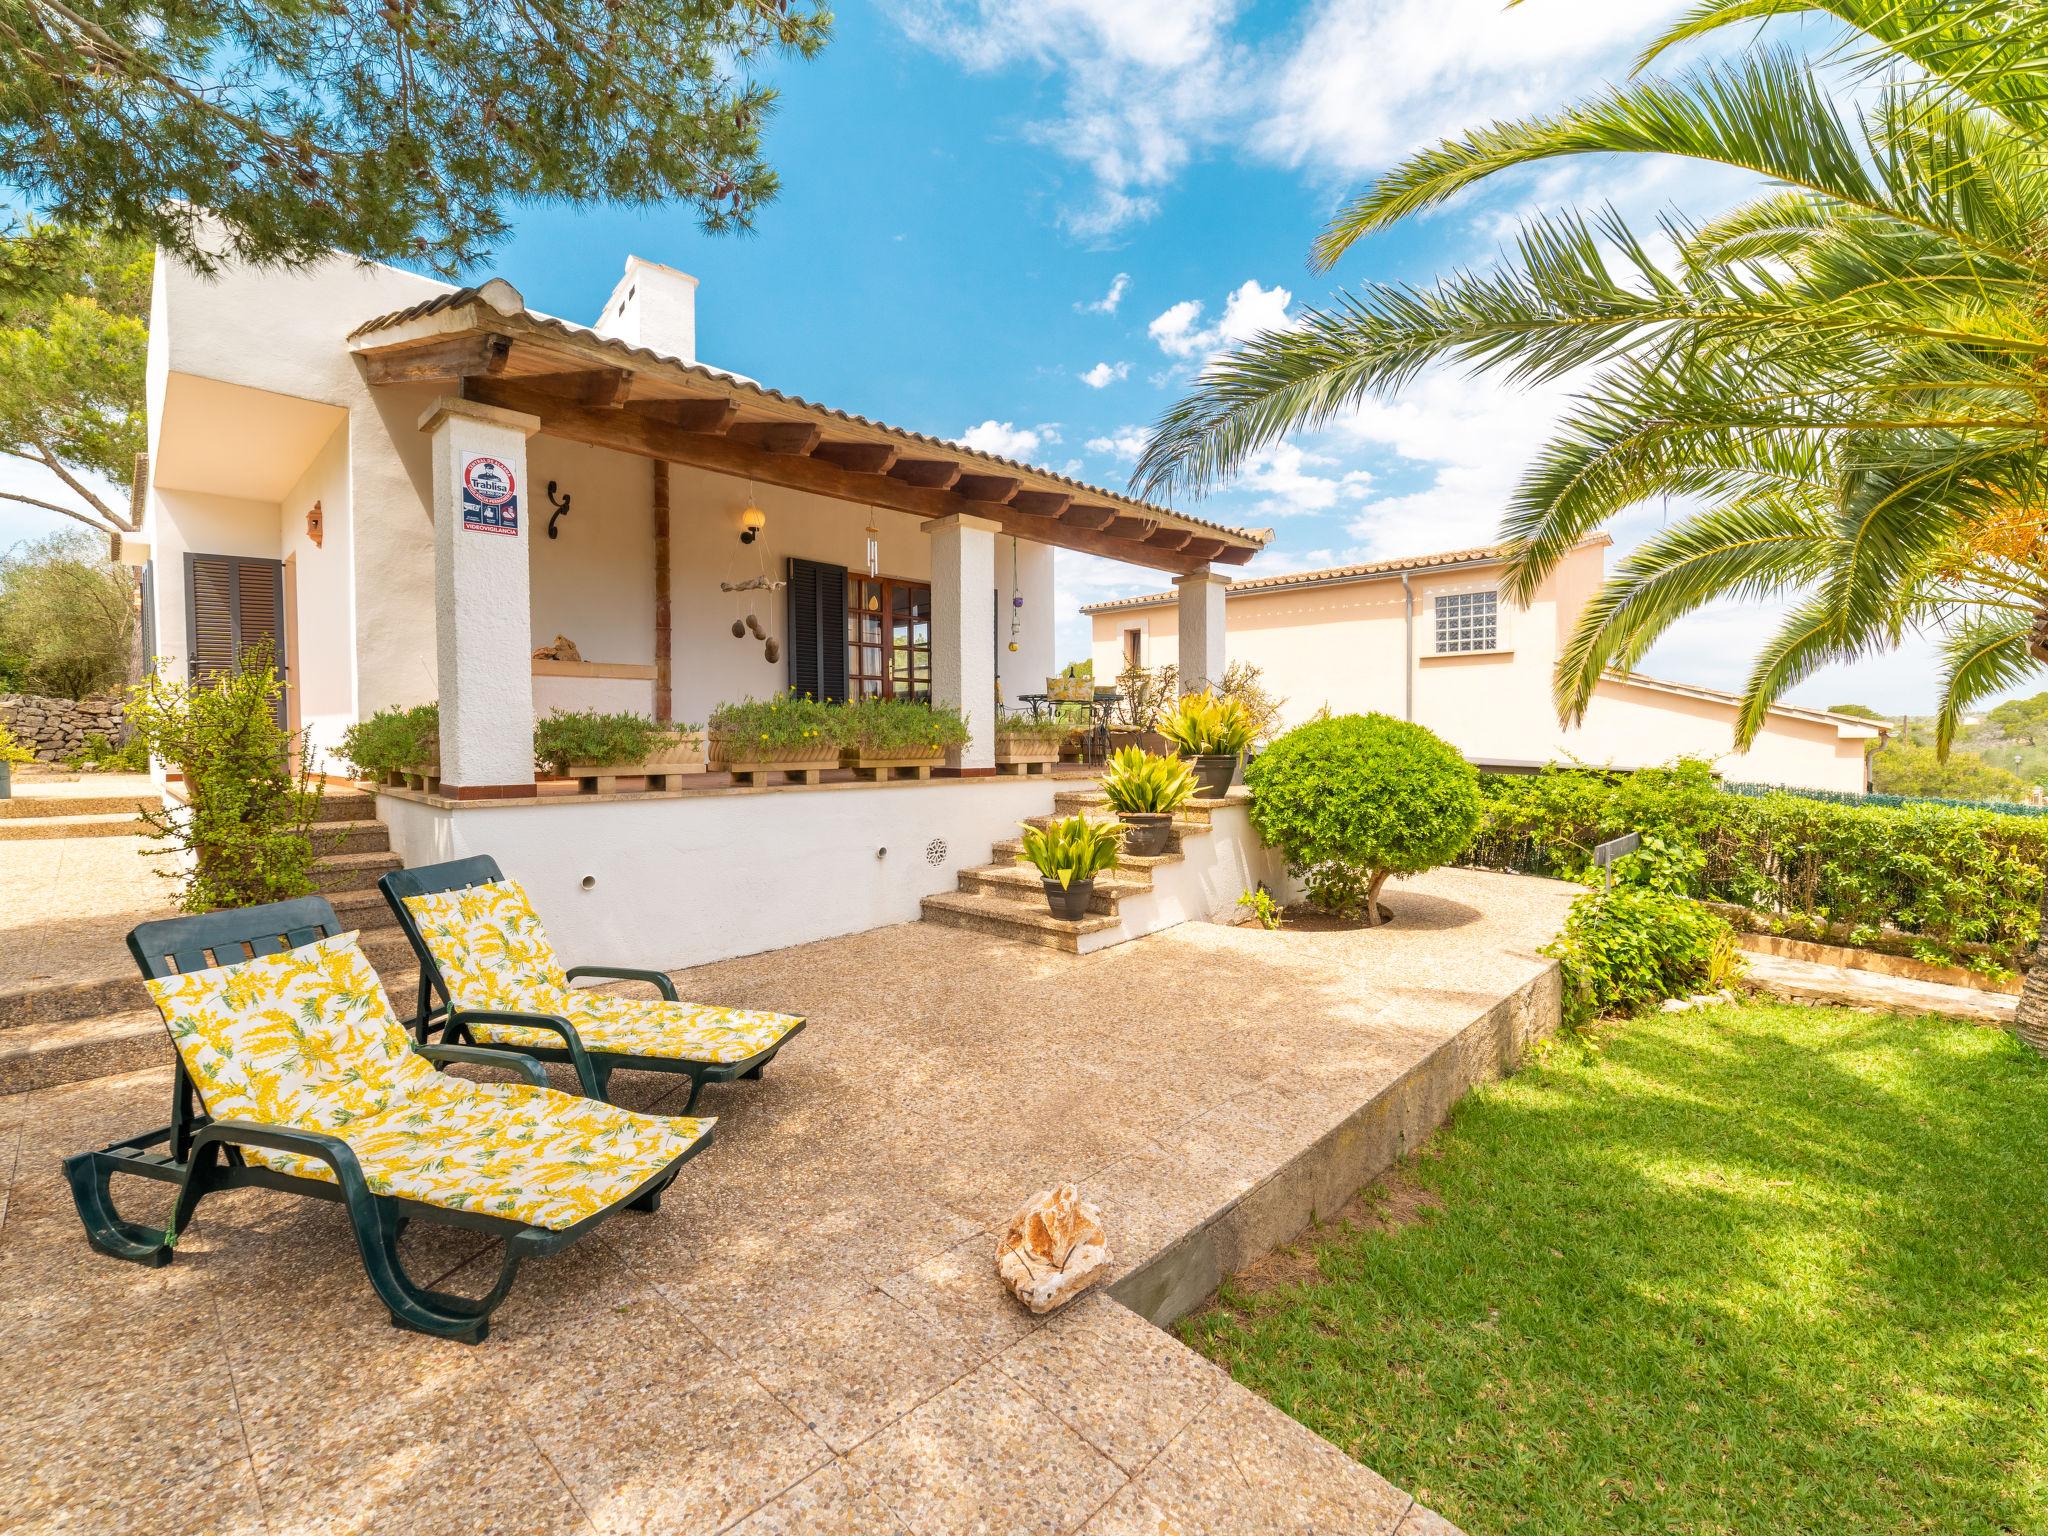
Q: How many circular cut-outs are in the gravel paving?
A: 1